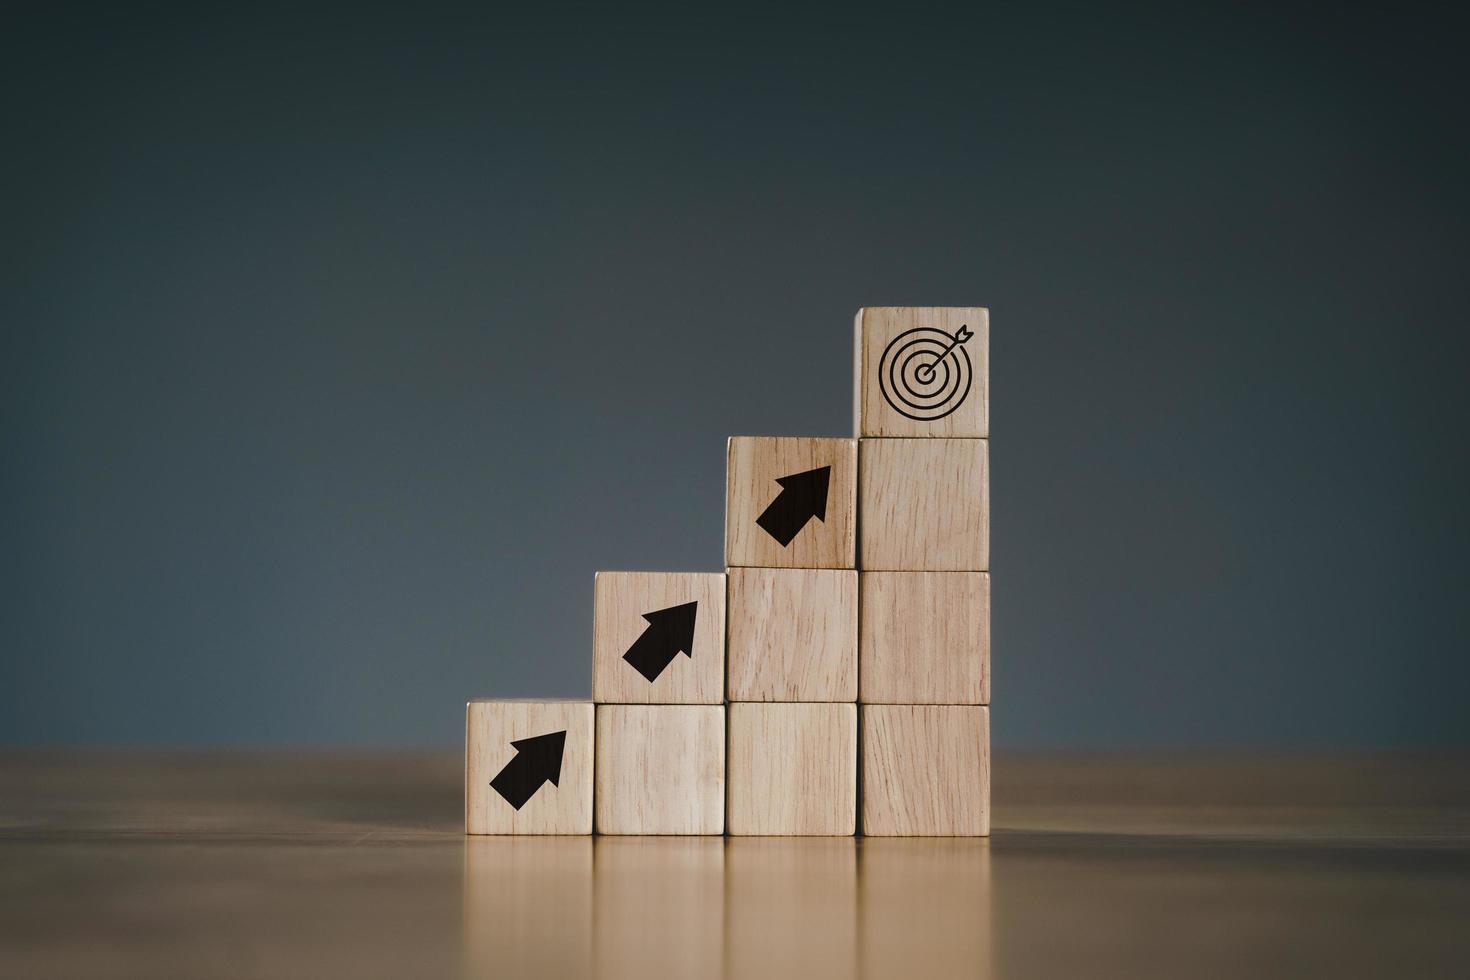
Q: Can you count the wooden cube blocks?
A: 10